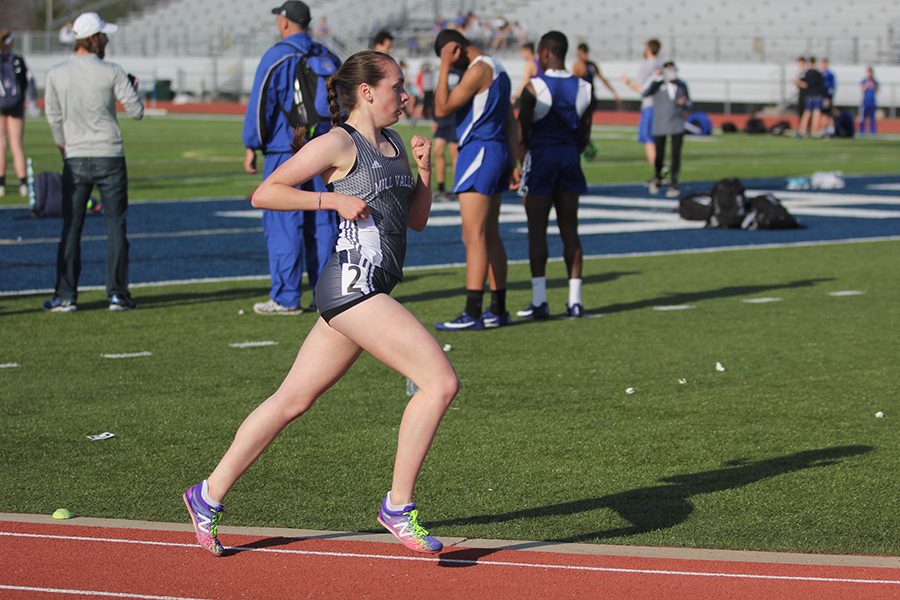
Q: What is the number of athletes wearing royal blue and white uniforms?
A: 2